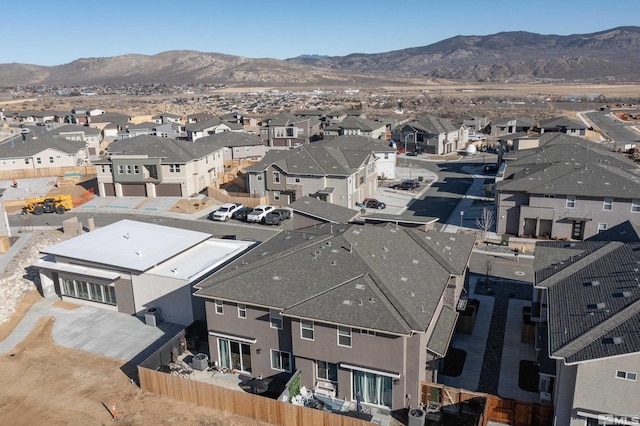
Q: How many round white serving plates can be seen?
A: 0